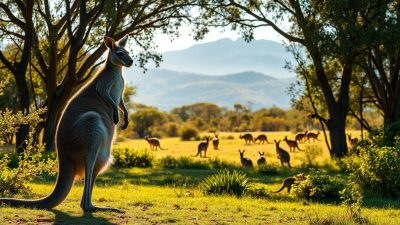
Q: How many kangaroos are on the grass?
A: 14